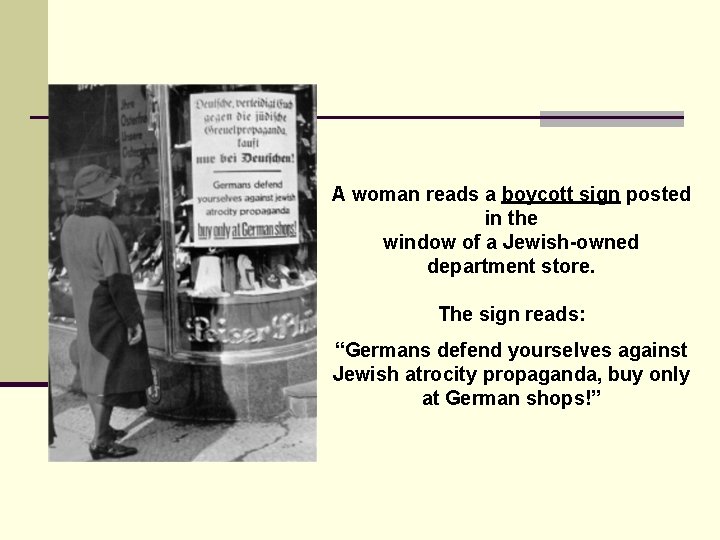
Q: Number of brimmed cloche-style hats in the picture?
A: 1